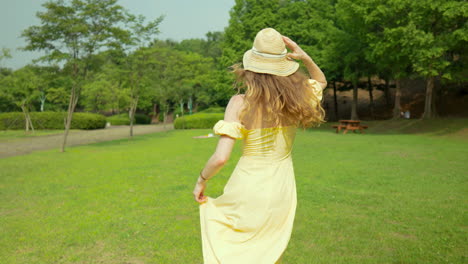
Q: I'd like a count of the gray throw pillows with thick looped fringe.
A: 0